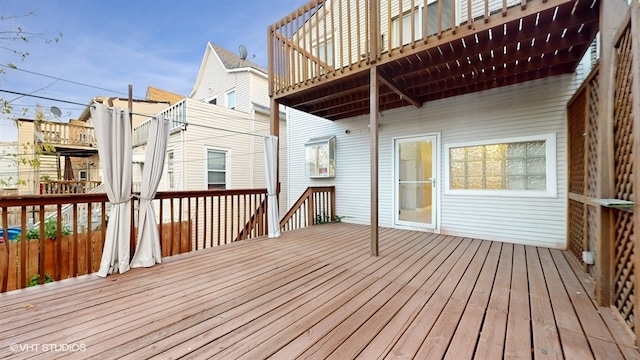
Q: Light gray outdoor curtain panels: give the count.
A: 3